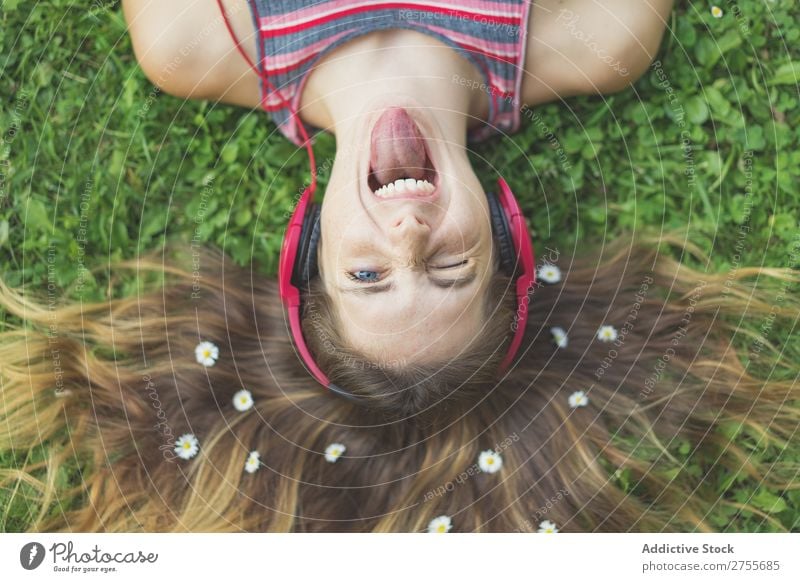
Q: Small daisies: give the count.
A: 13